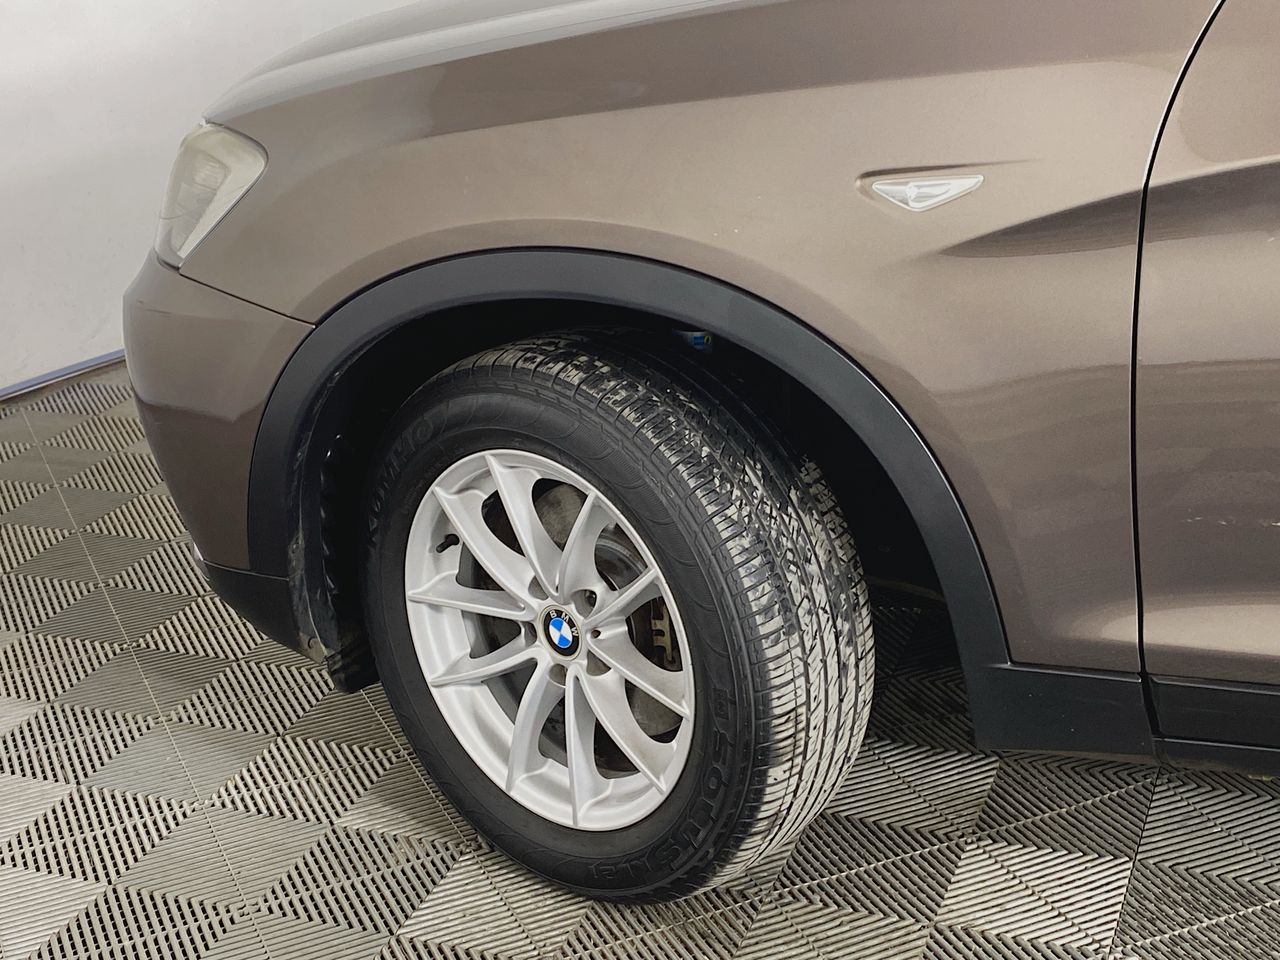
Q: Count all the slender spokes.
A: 10